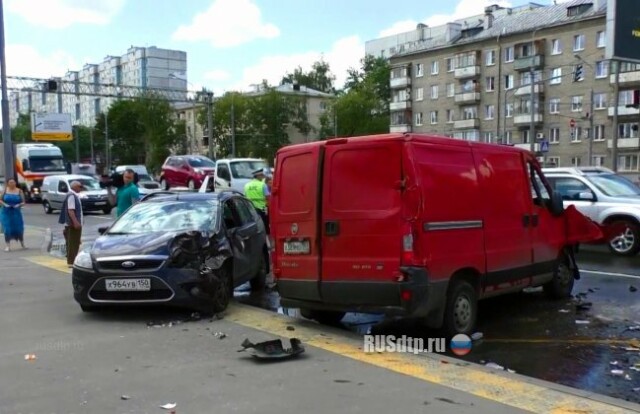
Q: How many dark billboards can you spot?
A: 1